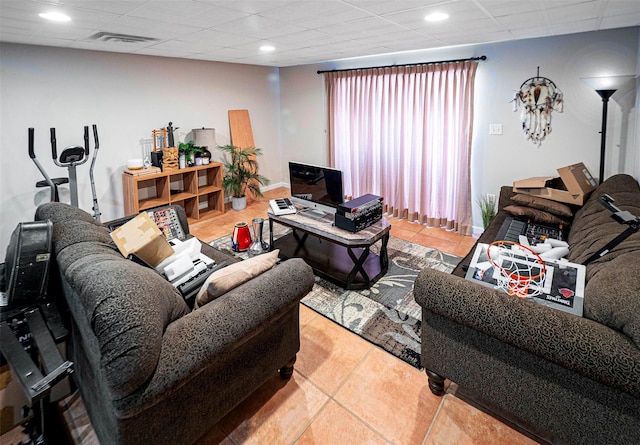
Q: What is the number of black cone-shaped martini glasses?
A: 0